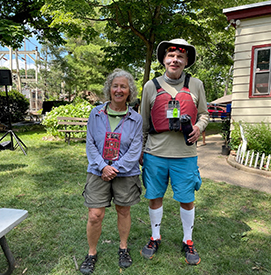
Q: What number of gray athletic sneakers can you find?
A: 2